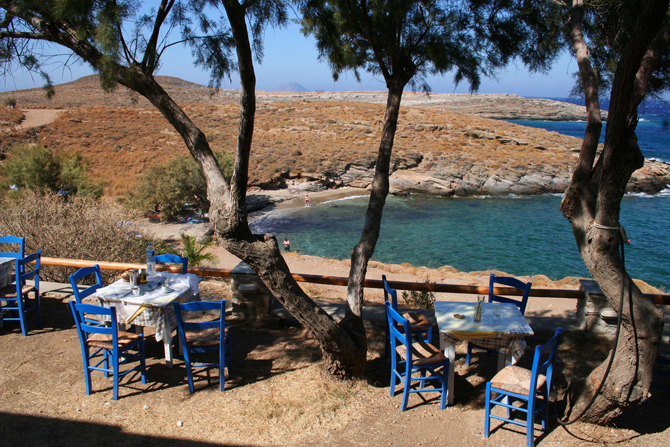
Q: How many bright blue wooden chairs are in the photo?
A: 10